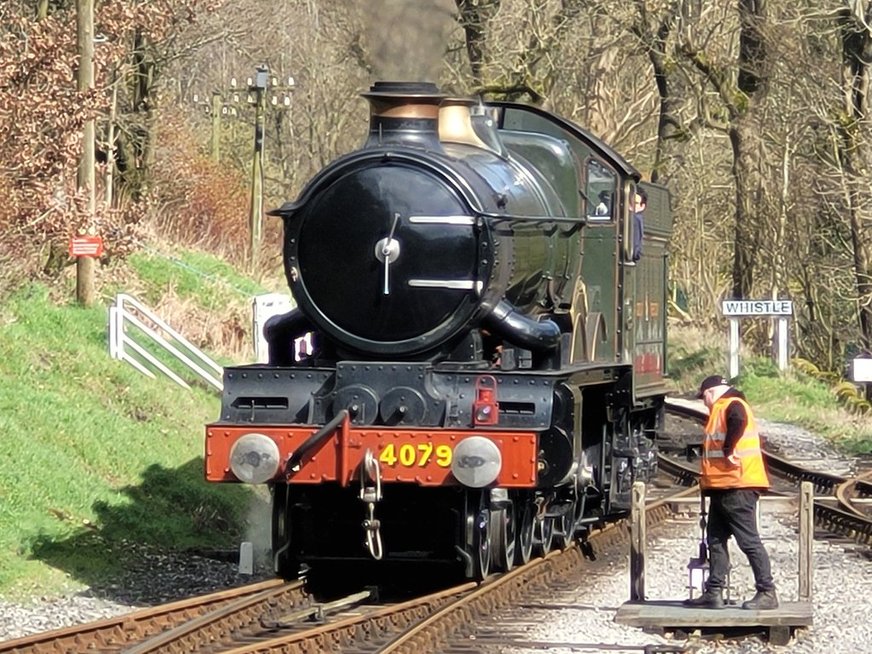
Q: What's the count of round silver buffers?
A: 2